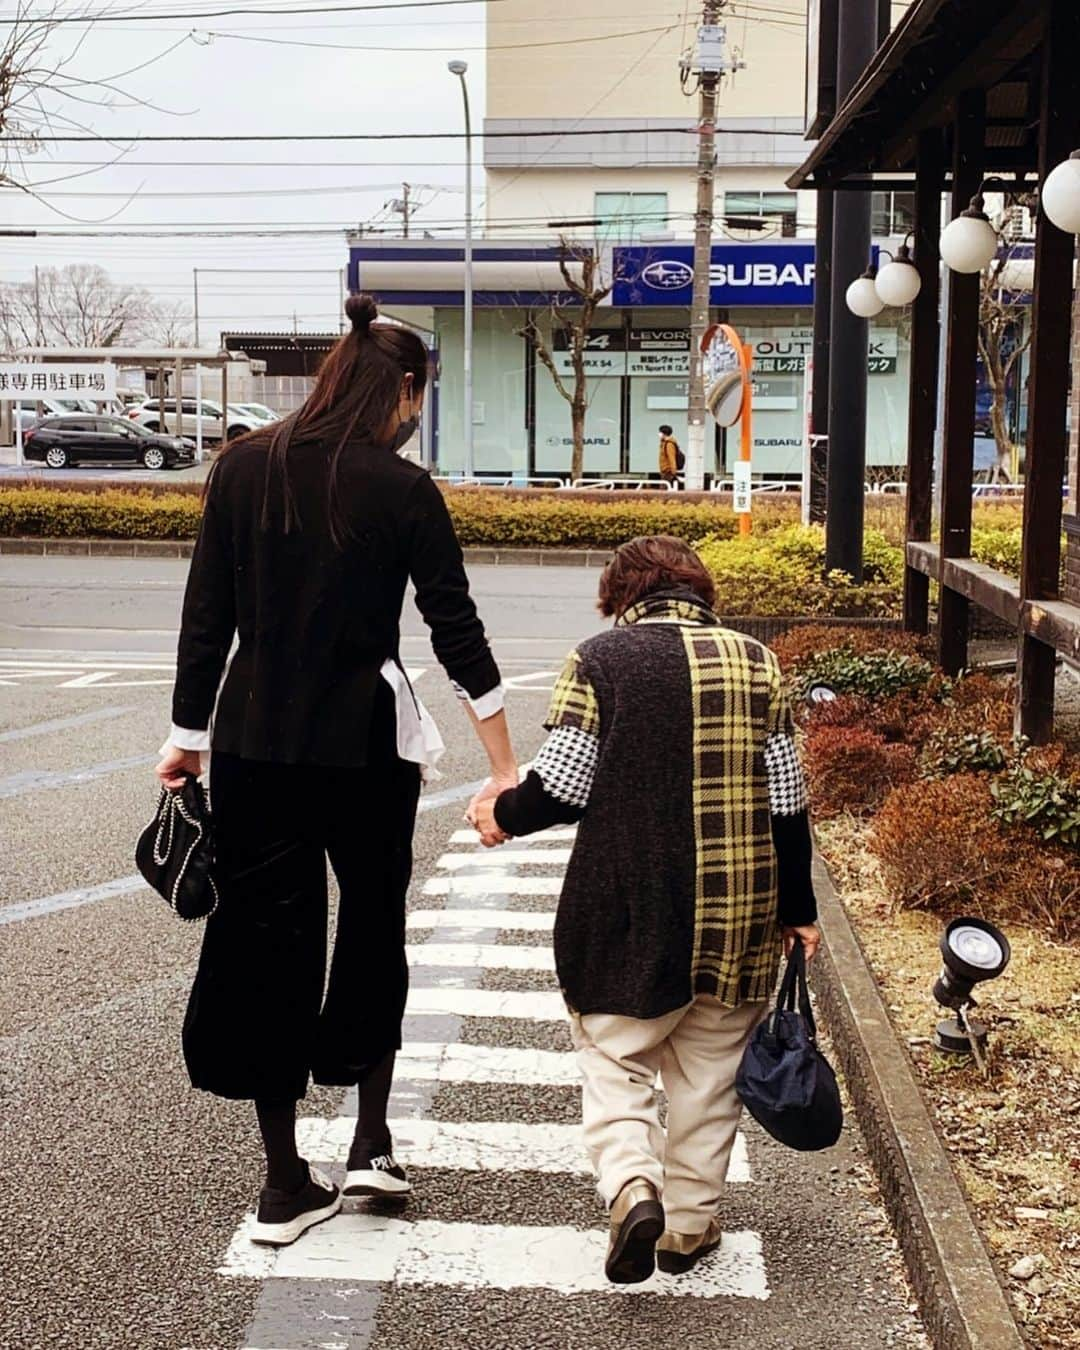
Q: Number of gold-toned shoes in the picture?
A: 2